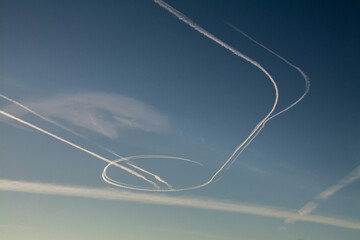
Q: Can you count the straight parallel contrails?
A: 2